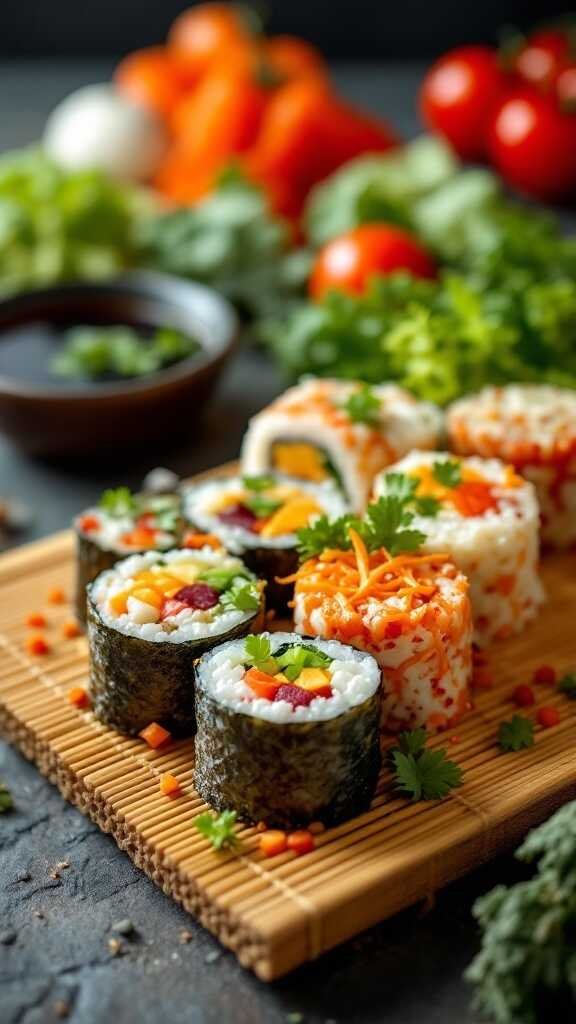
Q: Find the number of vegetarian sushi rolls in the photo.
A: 8